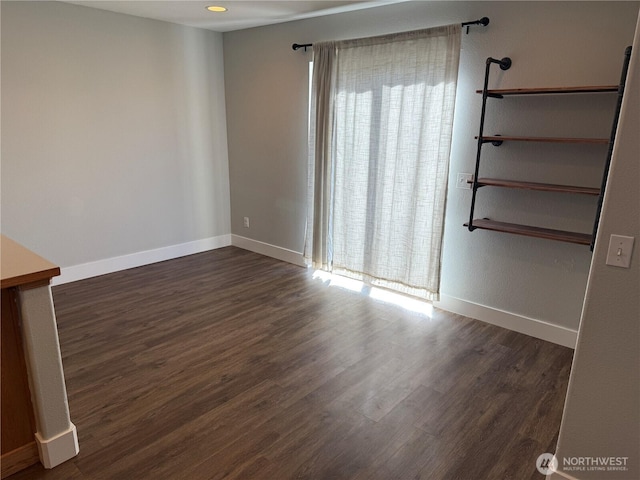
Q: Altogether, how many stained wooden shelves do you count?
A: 4